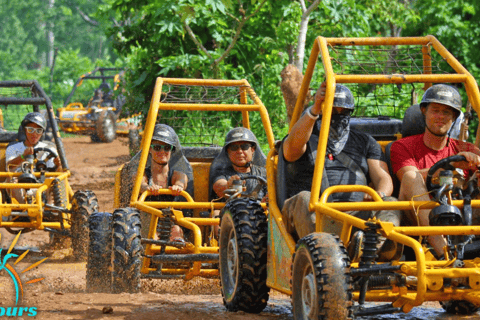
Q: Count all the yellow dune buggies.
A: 4